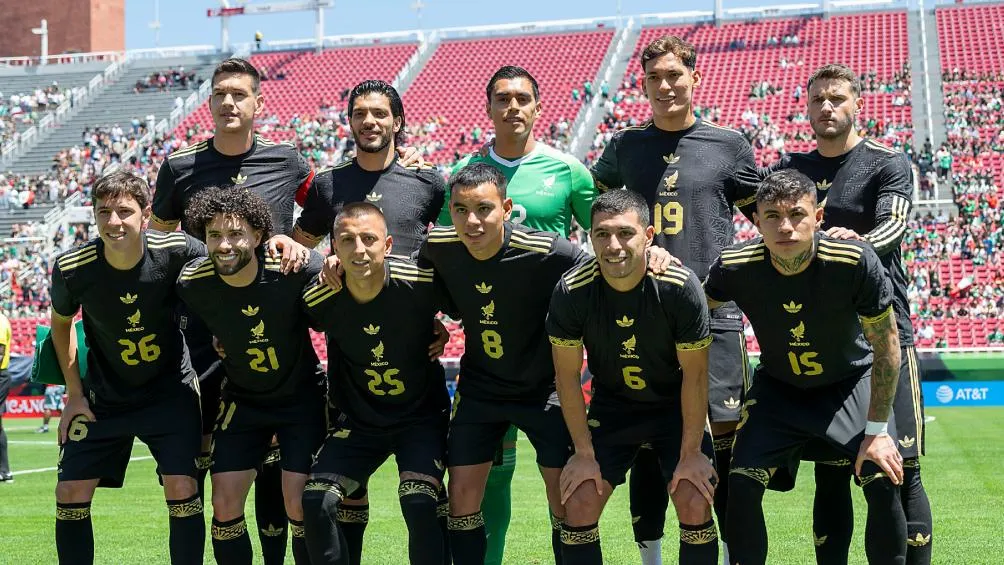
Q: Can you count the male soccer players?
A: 11